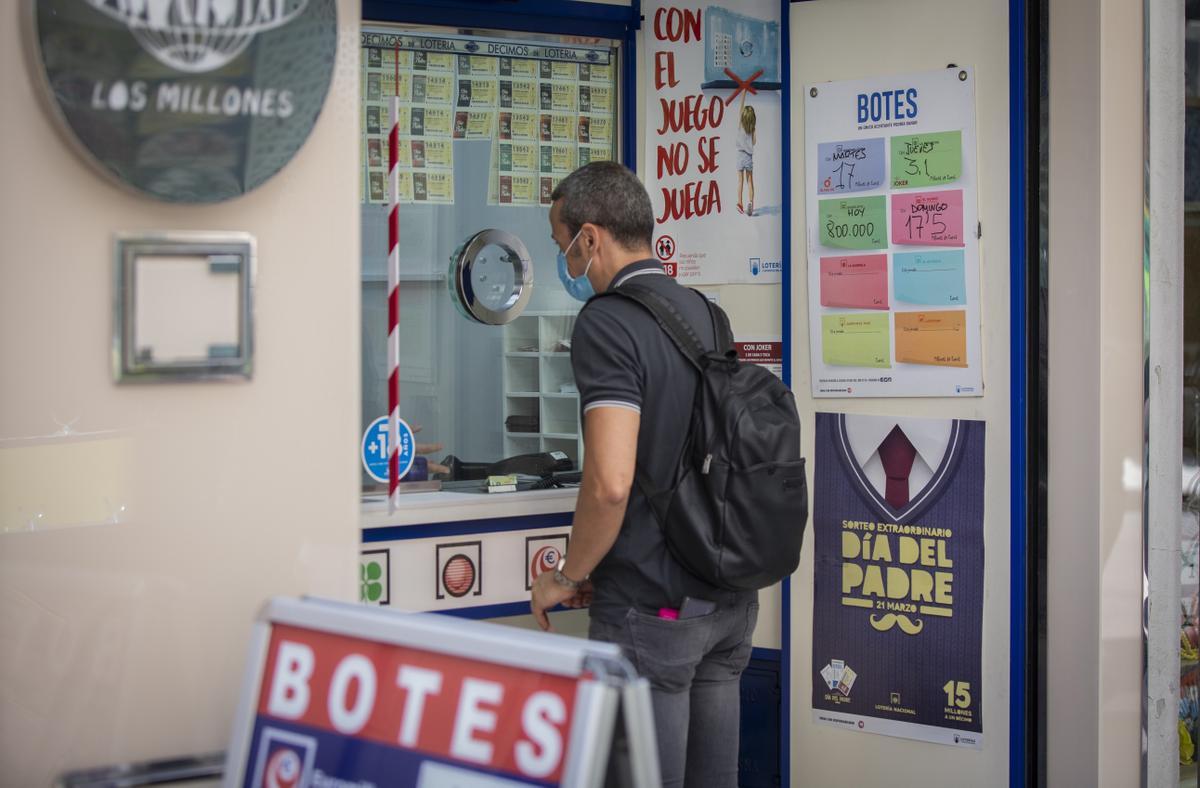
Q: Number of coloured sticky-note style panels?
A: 8